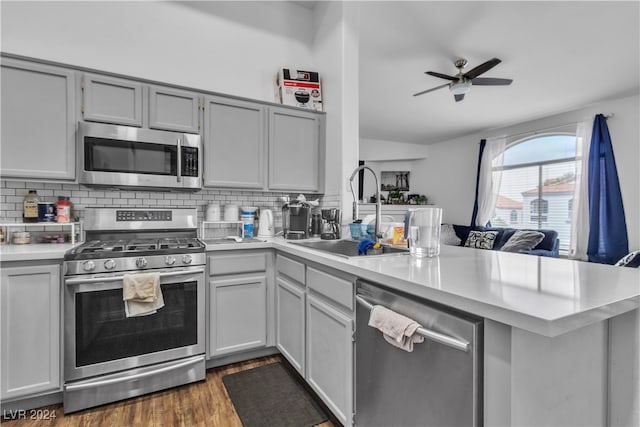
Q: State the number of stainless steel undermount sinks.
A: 1